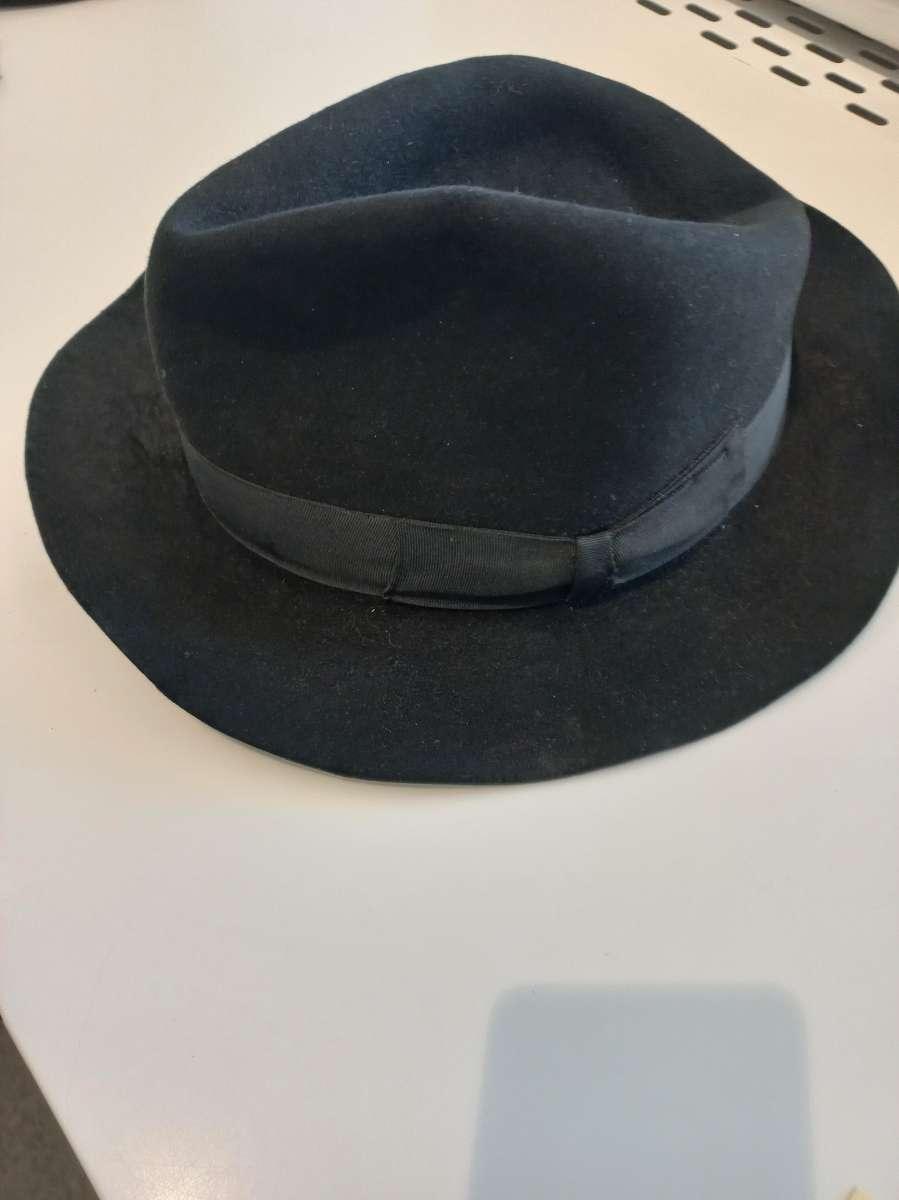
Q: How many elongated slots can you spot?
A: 12